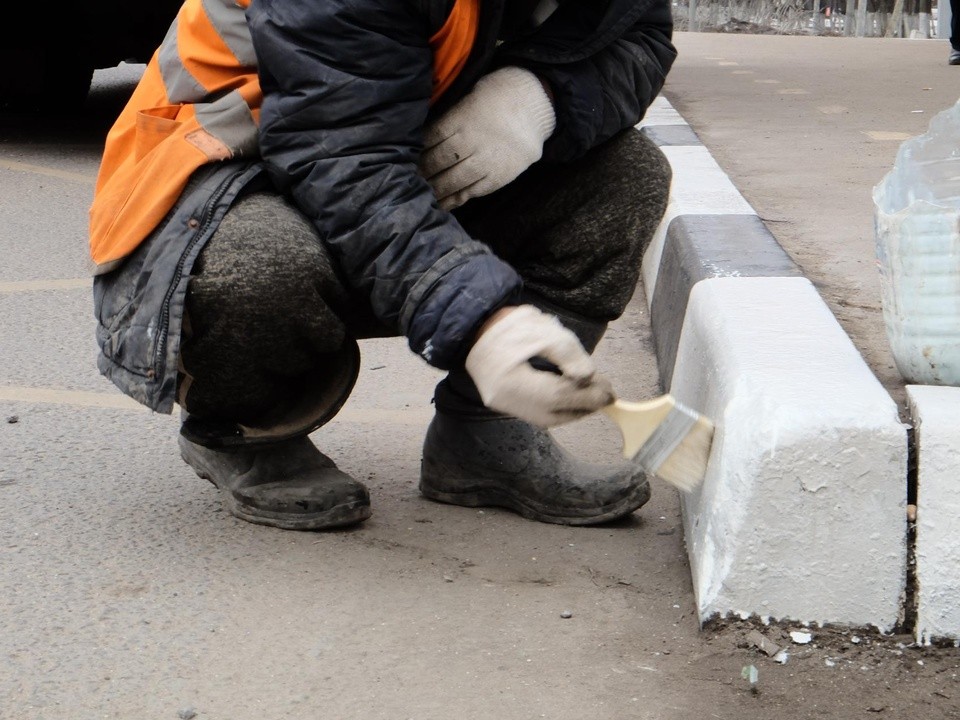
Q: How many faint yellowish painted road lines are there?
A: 3